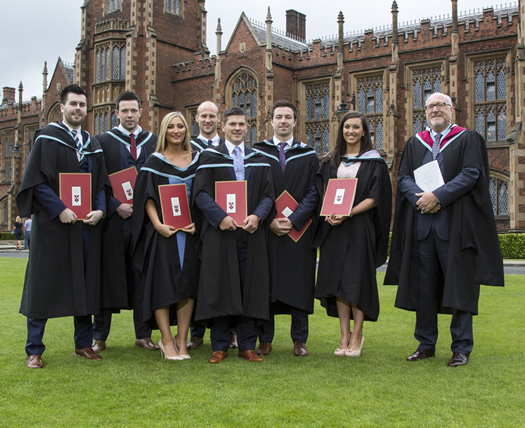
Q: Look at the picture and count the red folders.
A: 6